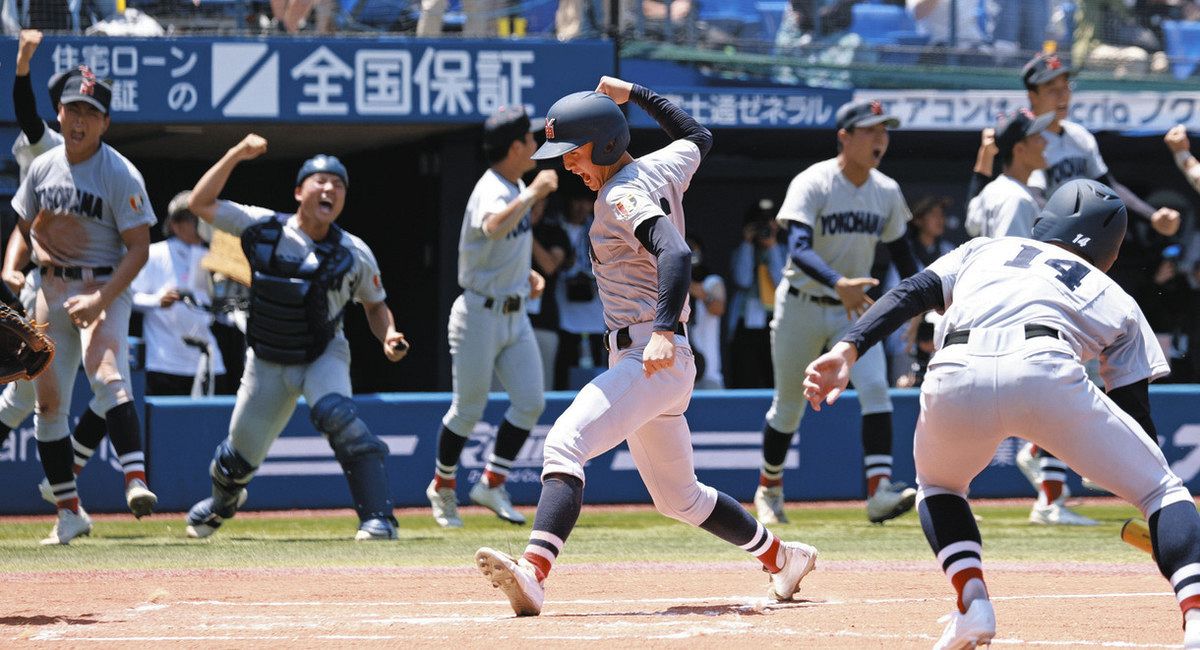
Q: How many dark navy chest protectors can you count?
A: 1